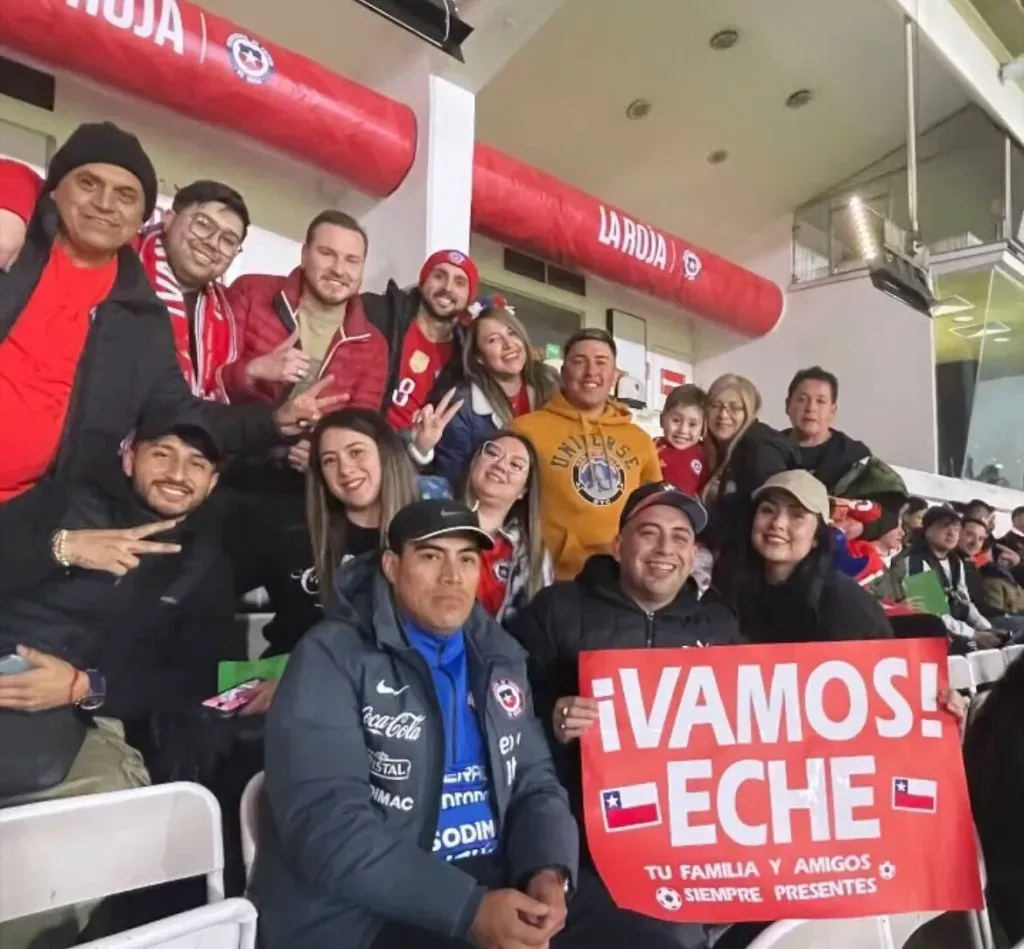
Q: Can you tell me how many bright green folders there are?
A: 2